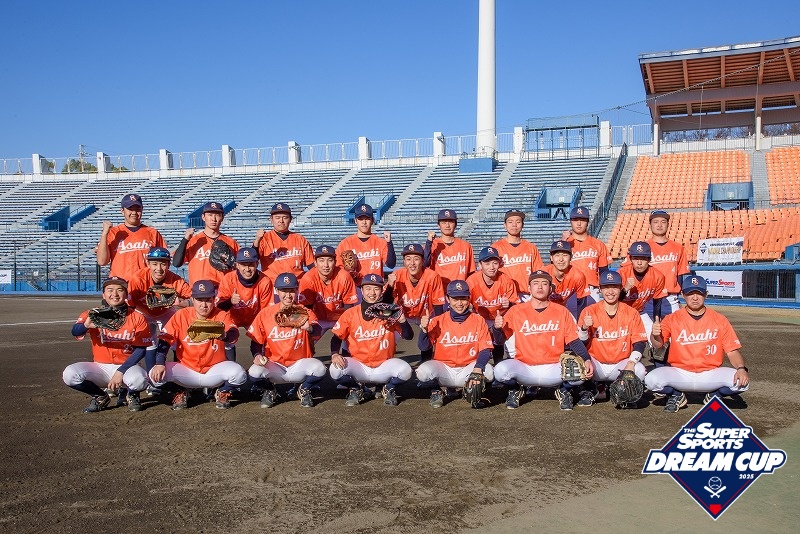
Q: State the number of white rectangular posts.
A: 9